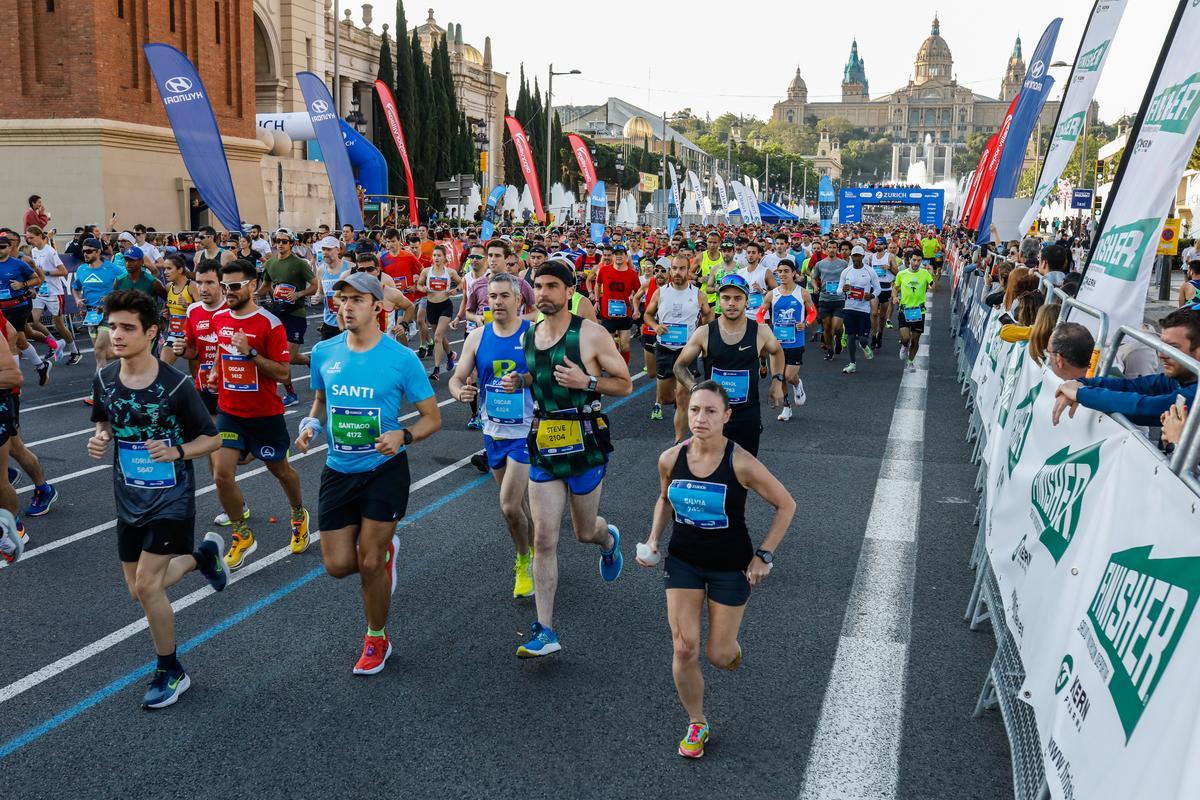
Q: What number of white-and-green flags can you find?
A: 2